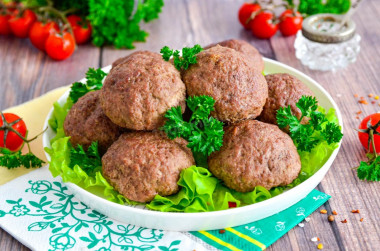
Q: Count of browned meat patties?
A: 7